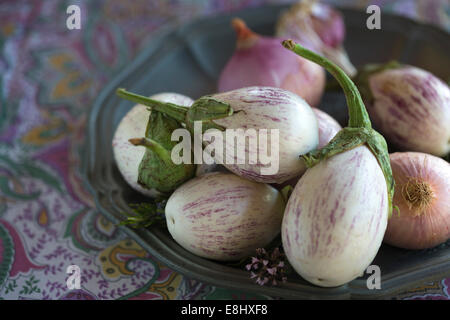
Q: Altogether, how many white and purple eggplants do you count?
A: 6